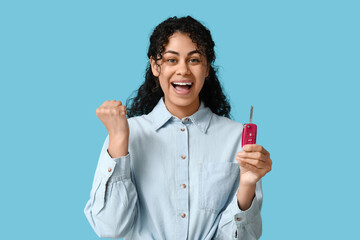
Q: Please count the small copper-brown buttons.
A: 7